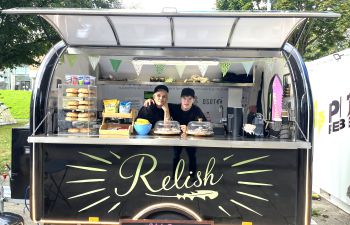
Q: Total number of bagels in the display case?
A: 14